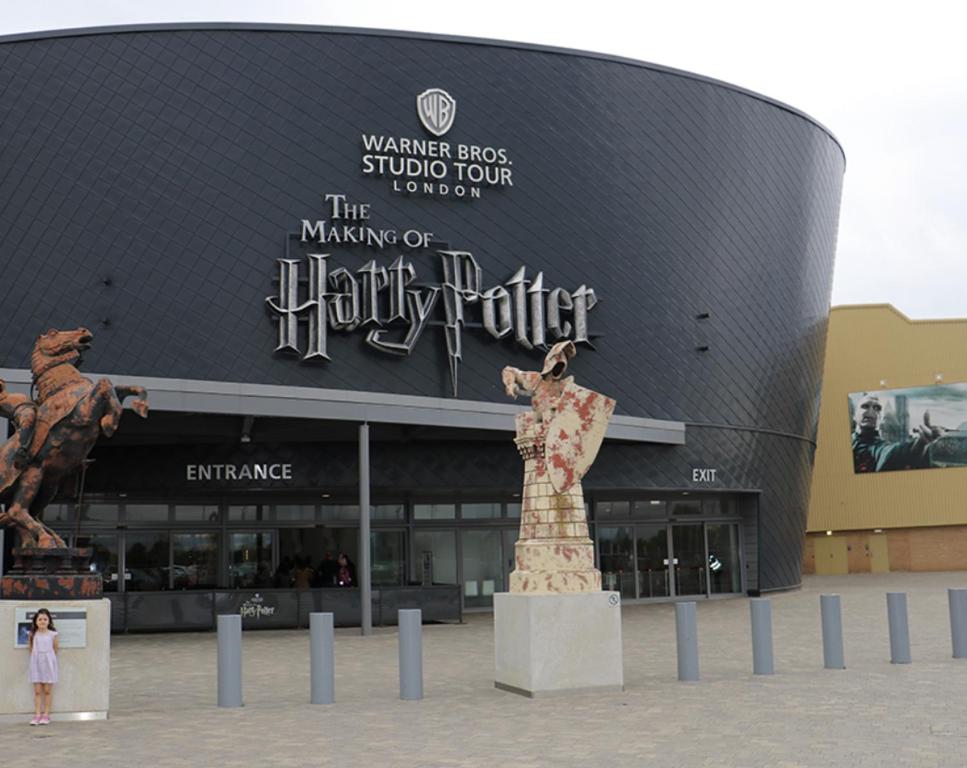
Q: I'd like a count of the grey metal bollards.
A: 8